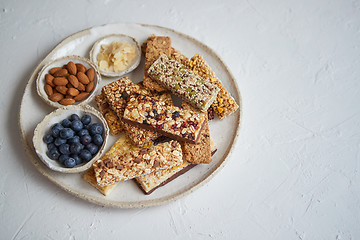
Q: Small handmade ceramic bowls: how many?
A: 3